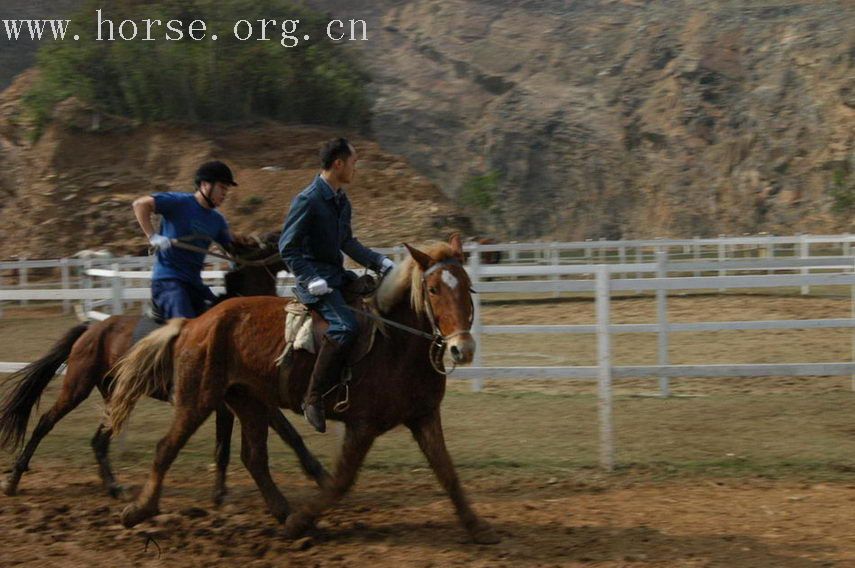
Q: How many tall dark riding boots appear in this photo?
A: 1